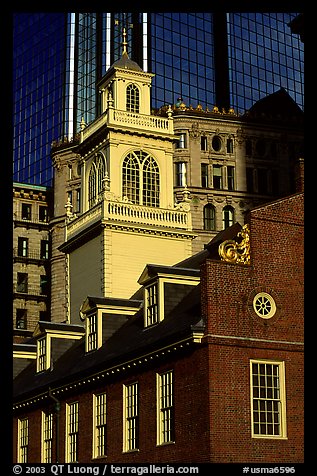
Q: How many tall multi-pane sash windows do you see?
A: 7